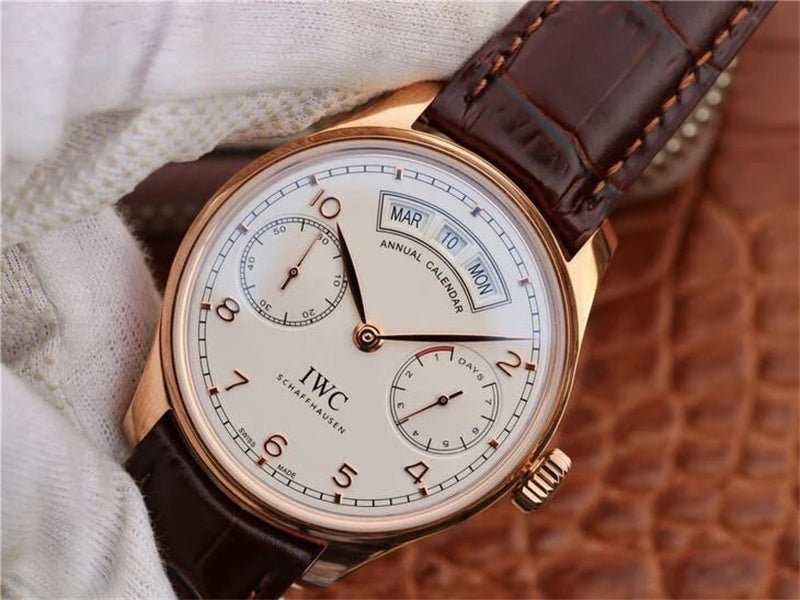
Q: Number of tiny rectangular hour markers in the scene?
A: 12